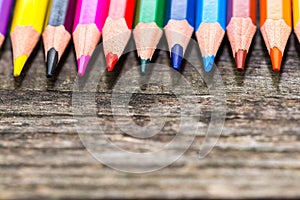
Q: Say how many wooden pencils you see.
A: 11